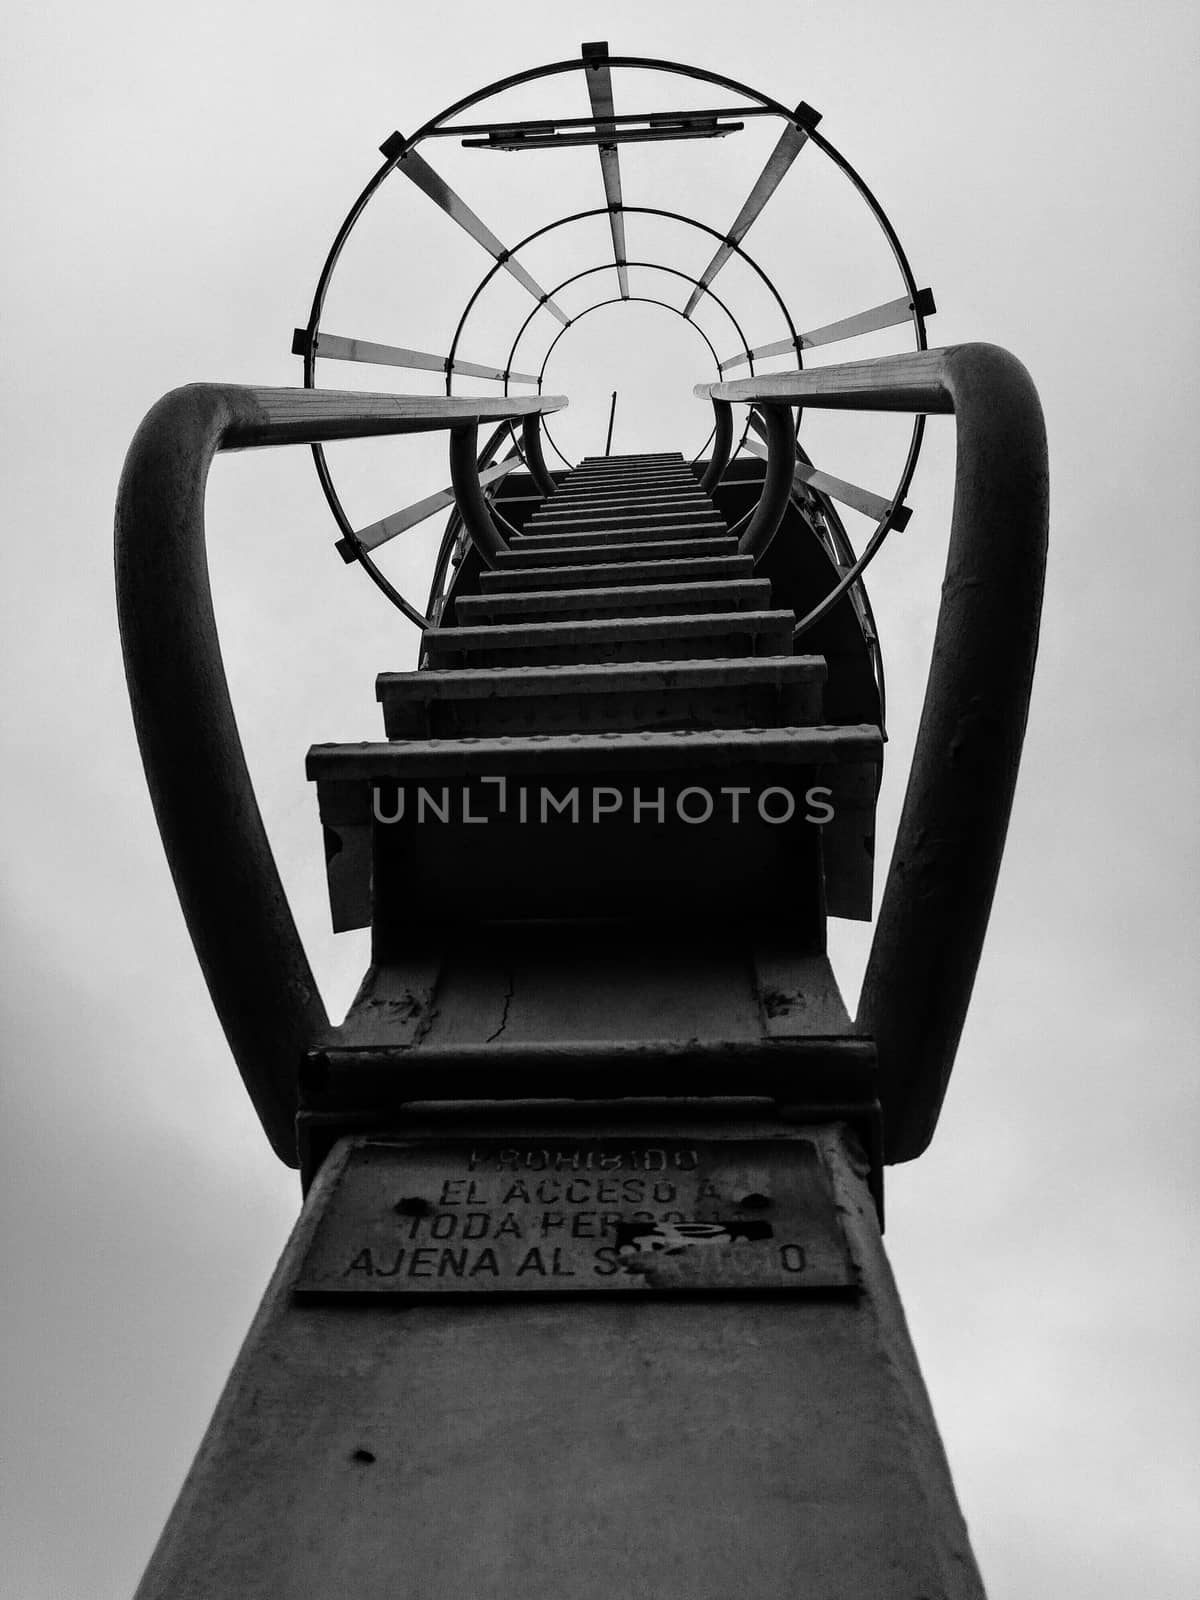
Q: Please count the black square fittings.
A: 7